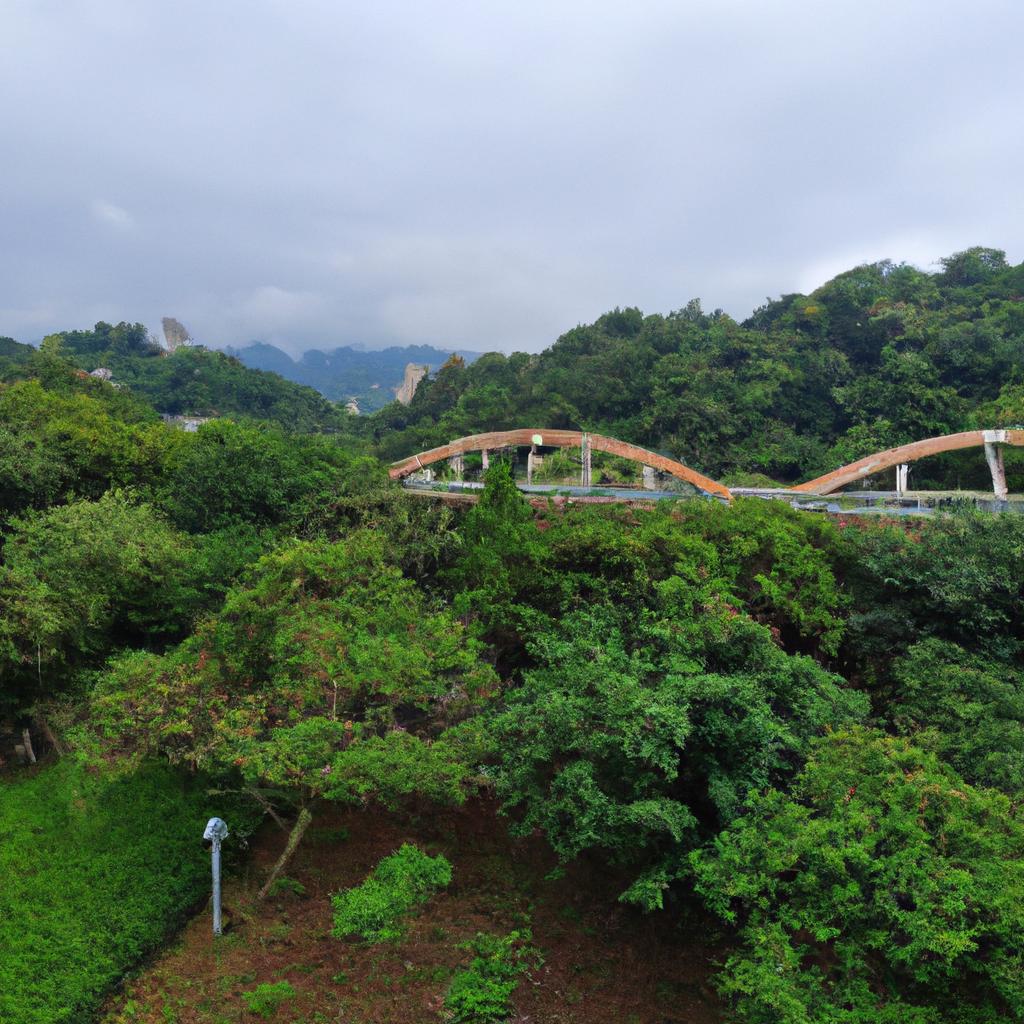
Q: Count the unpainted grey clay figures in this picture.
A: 0